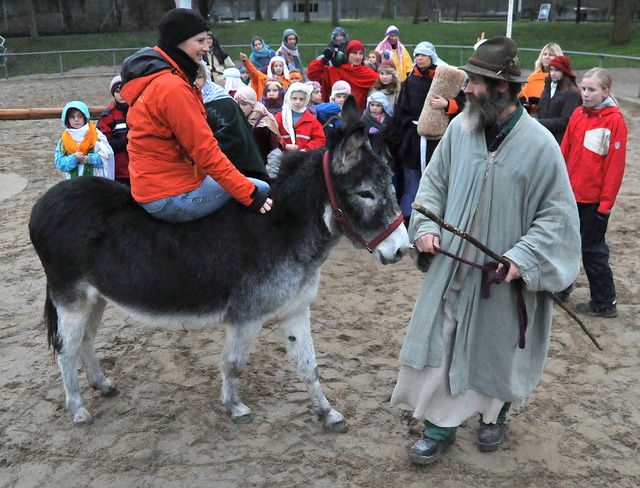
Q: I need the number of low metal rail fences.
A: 1